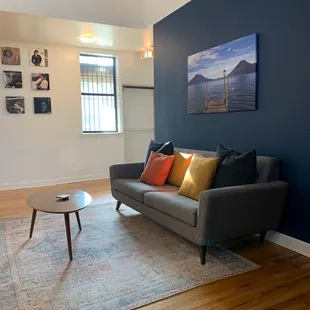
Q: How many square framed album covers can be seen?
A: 6